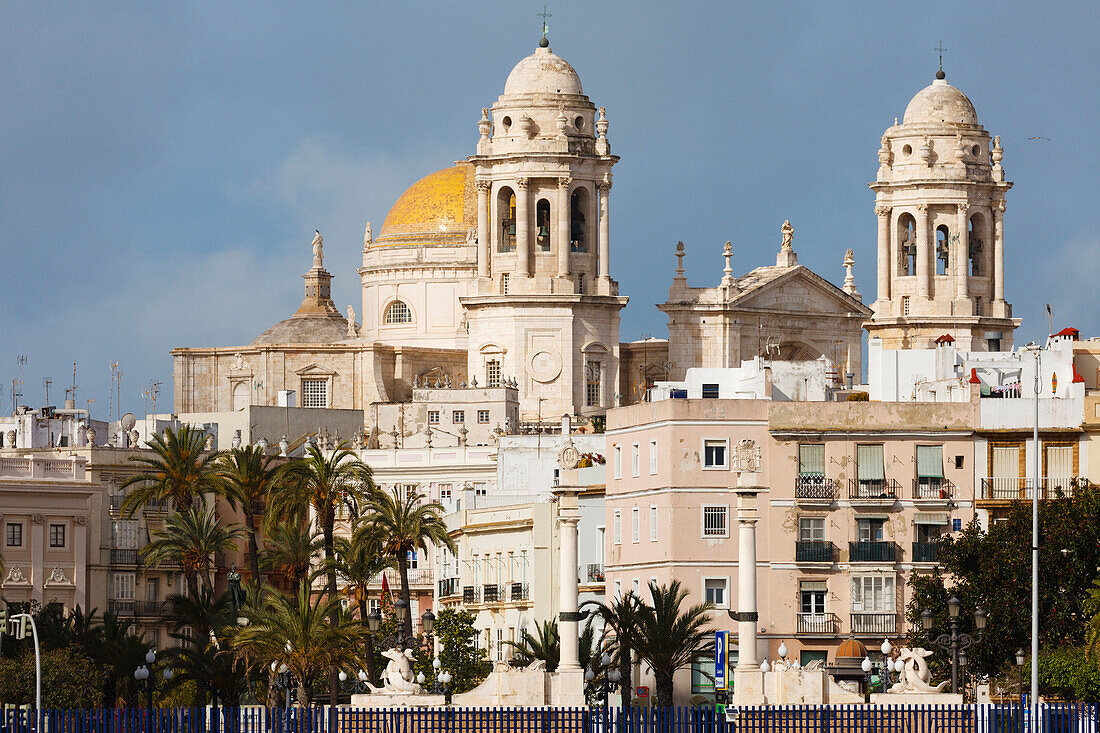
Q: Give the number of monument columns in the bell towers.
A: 8